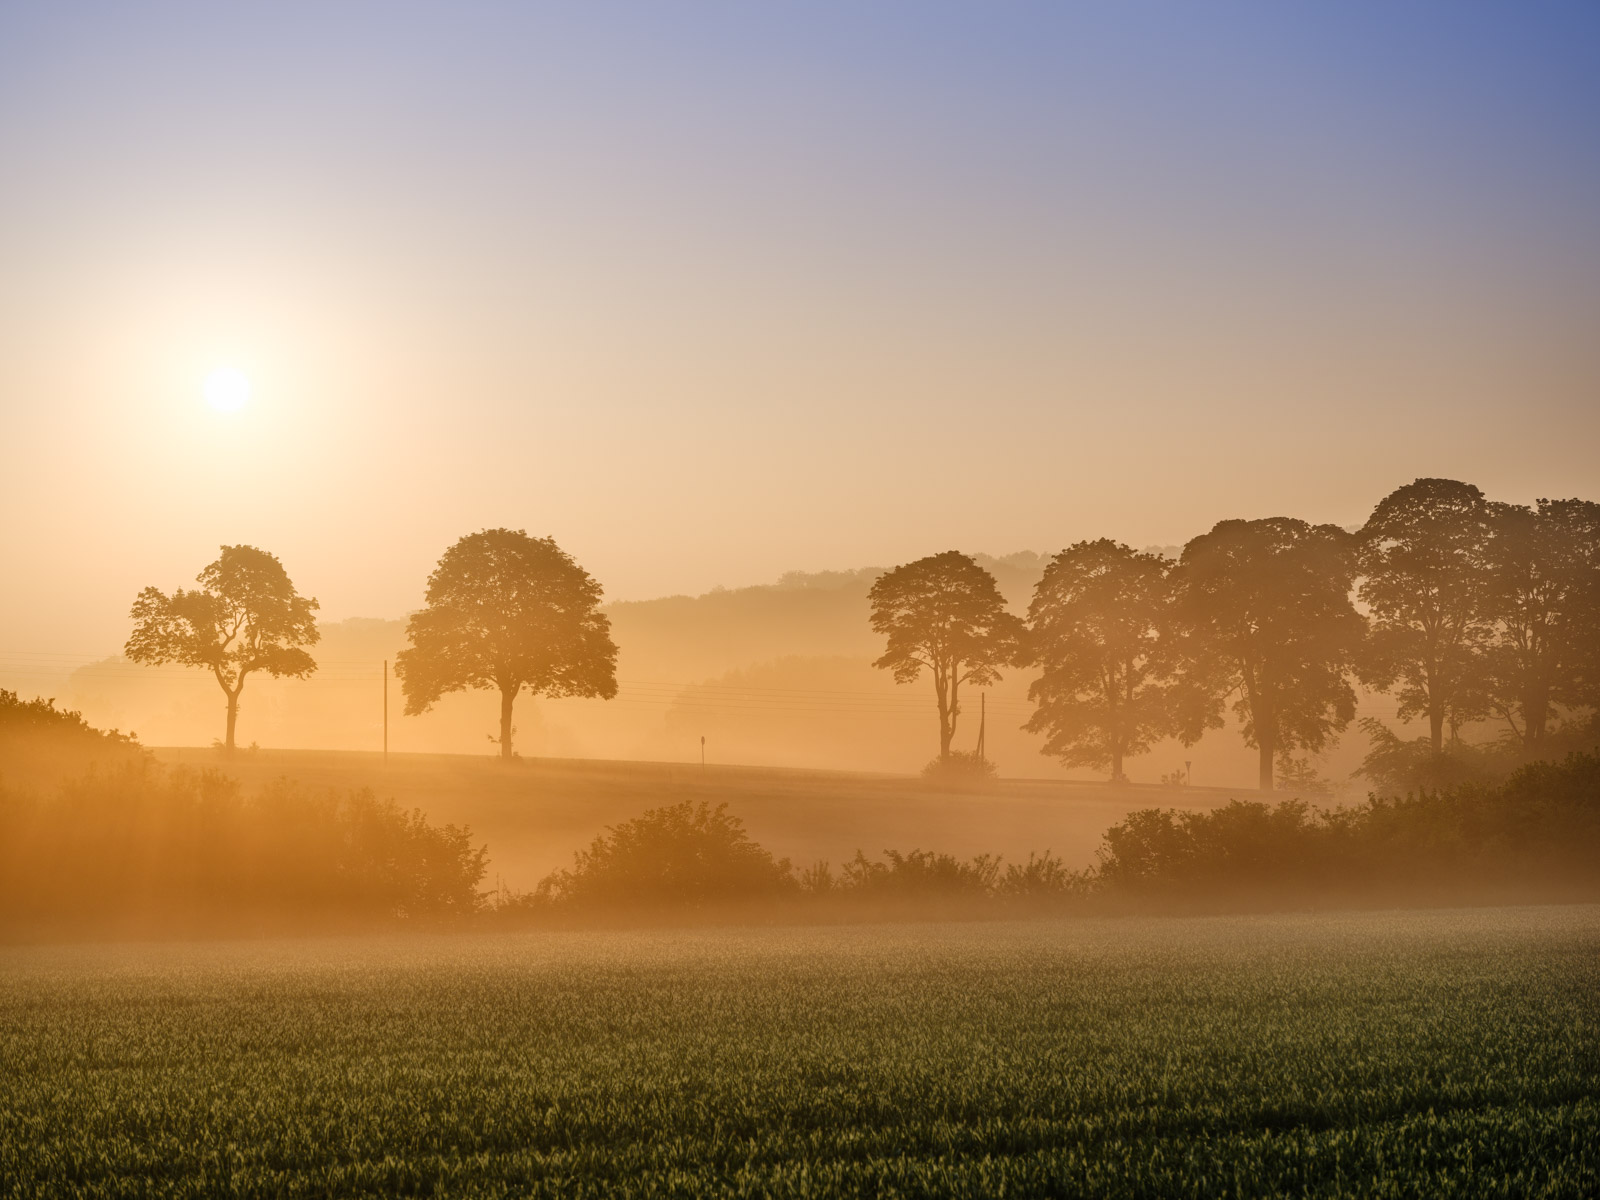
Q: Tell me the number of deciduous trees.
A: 7